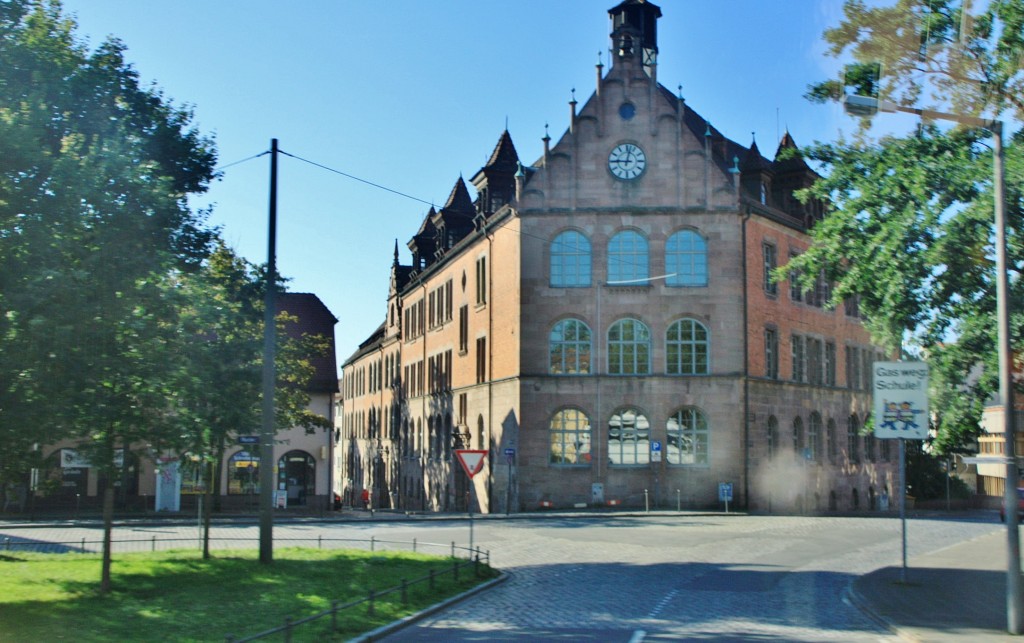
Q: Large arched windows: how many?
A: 9